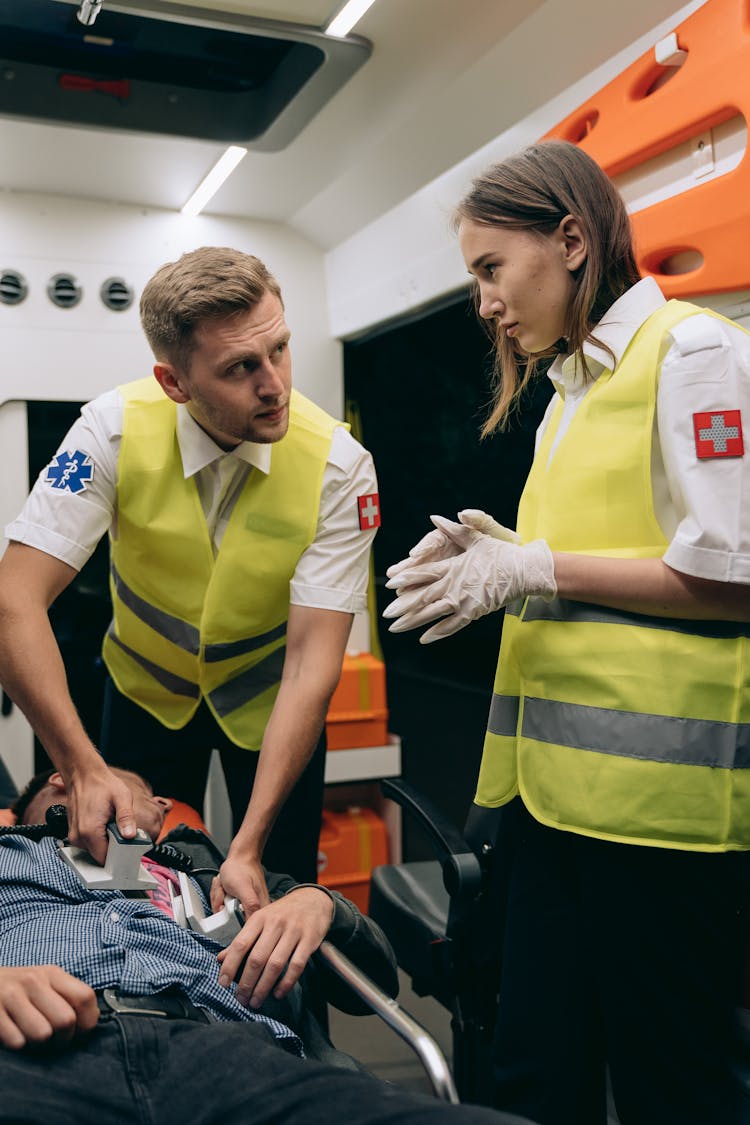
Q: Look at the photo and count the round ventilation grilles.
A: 3